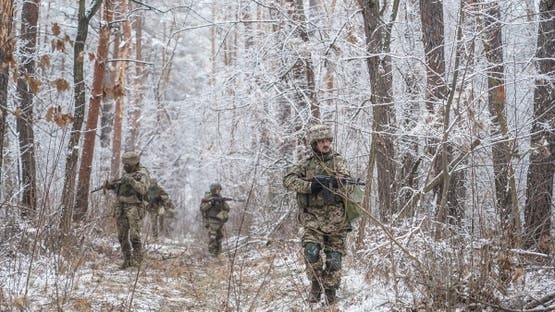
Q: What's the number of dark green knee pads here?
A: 2